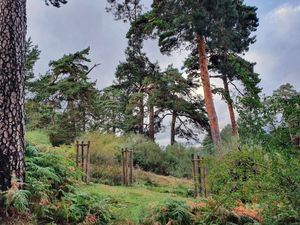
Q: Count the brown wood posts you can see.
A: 9